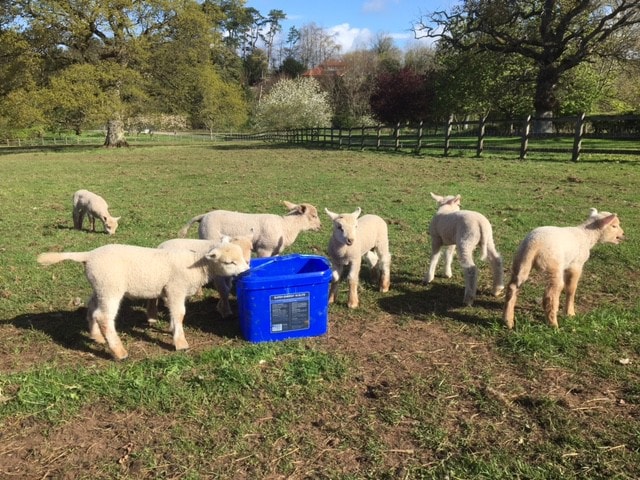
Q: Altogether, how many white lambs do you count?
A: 7